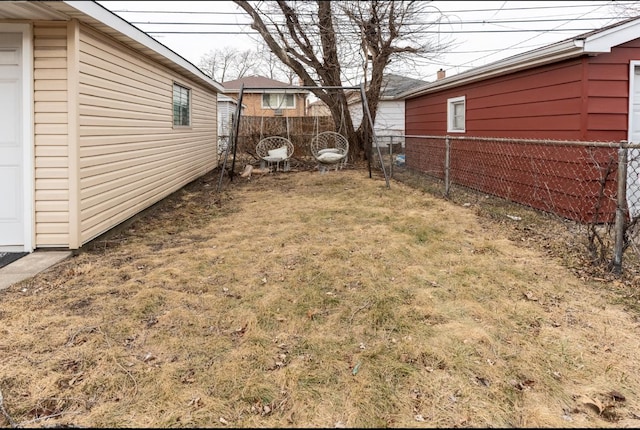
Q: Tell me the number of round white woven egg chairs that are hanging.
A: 2